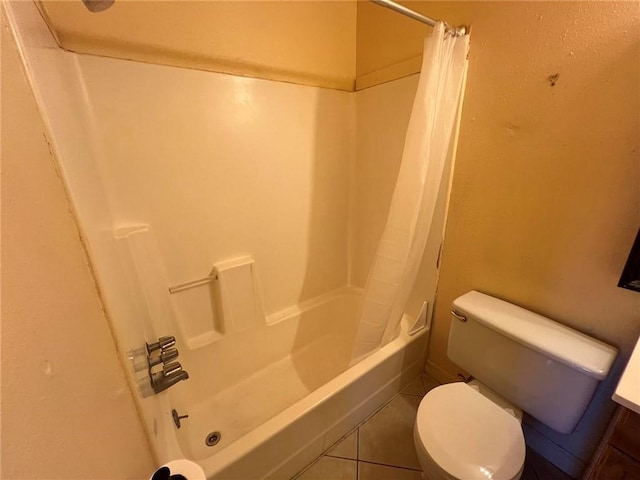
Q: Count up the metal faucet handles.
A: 3